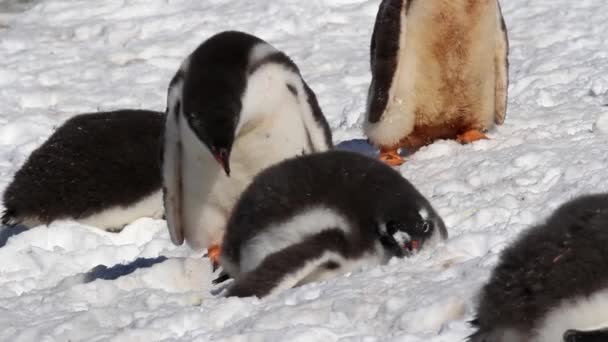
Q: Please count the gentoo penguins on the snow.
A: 5